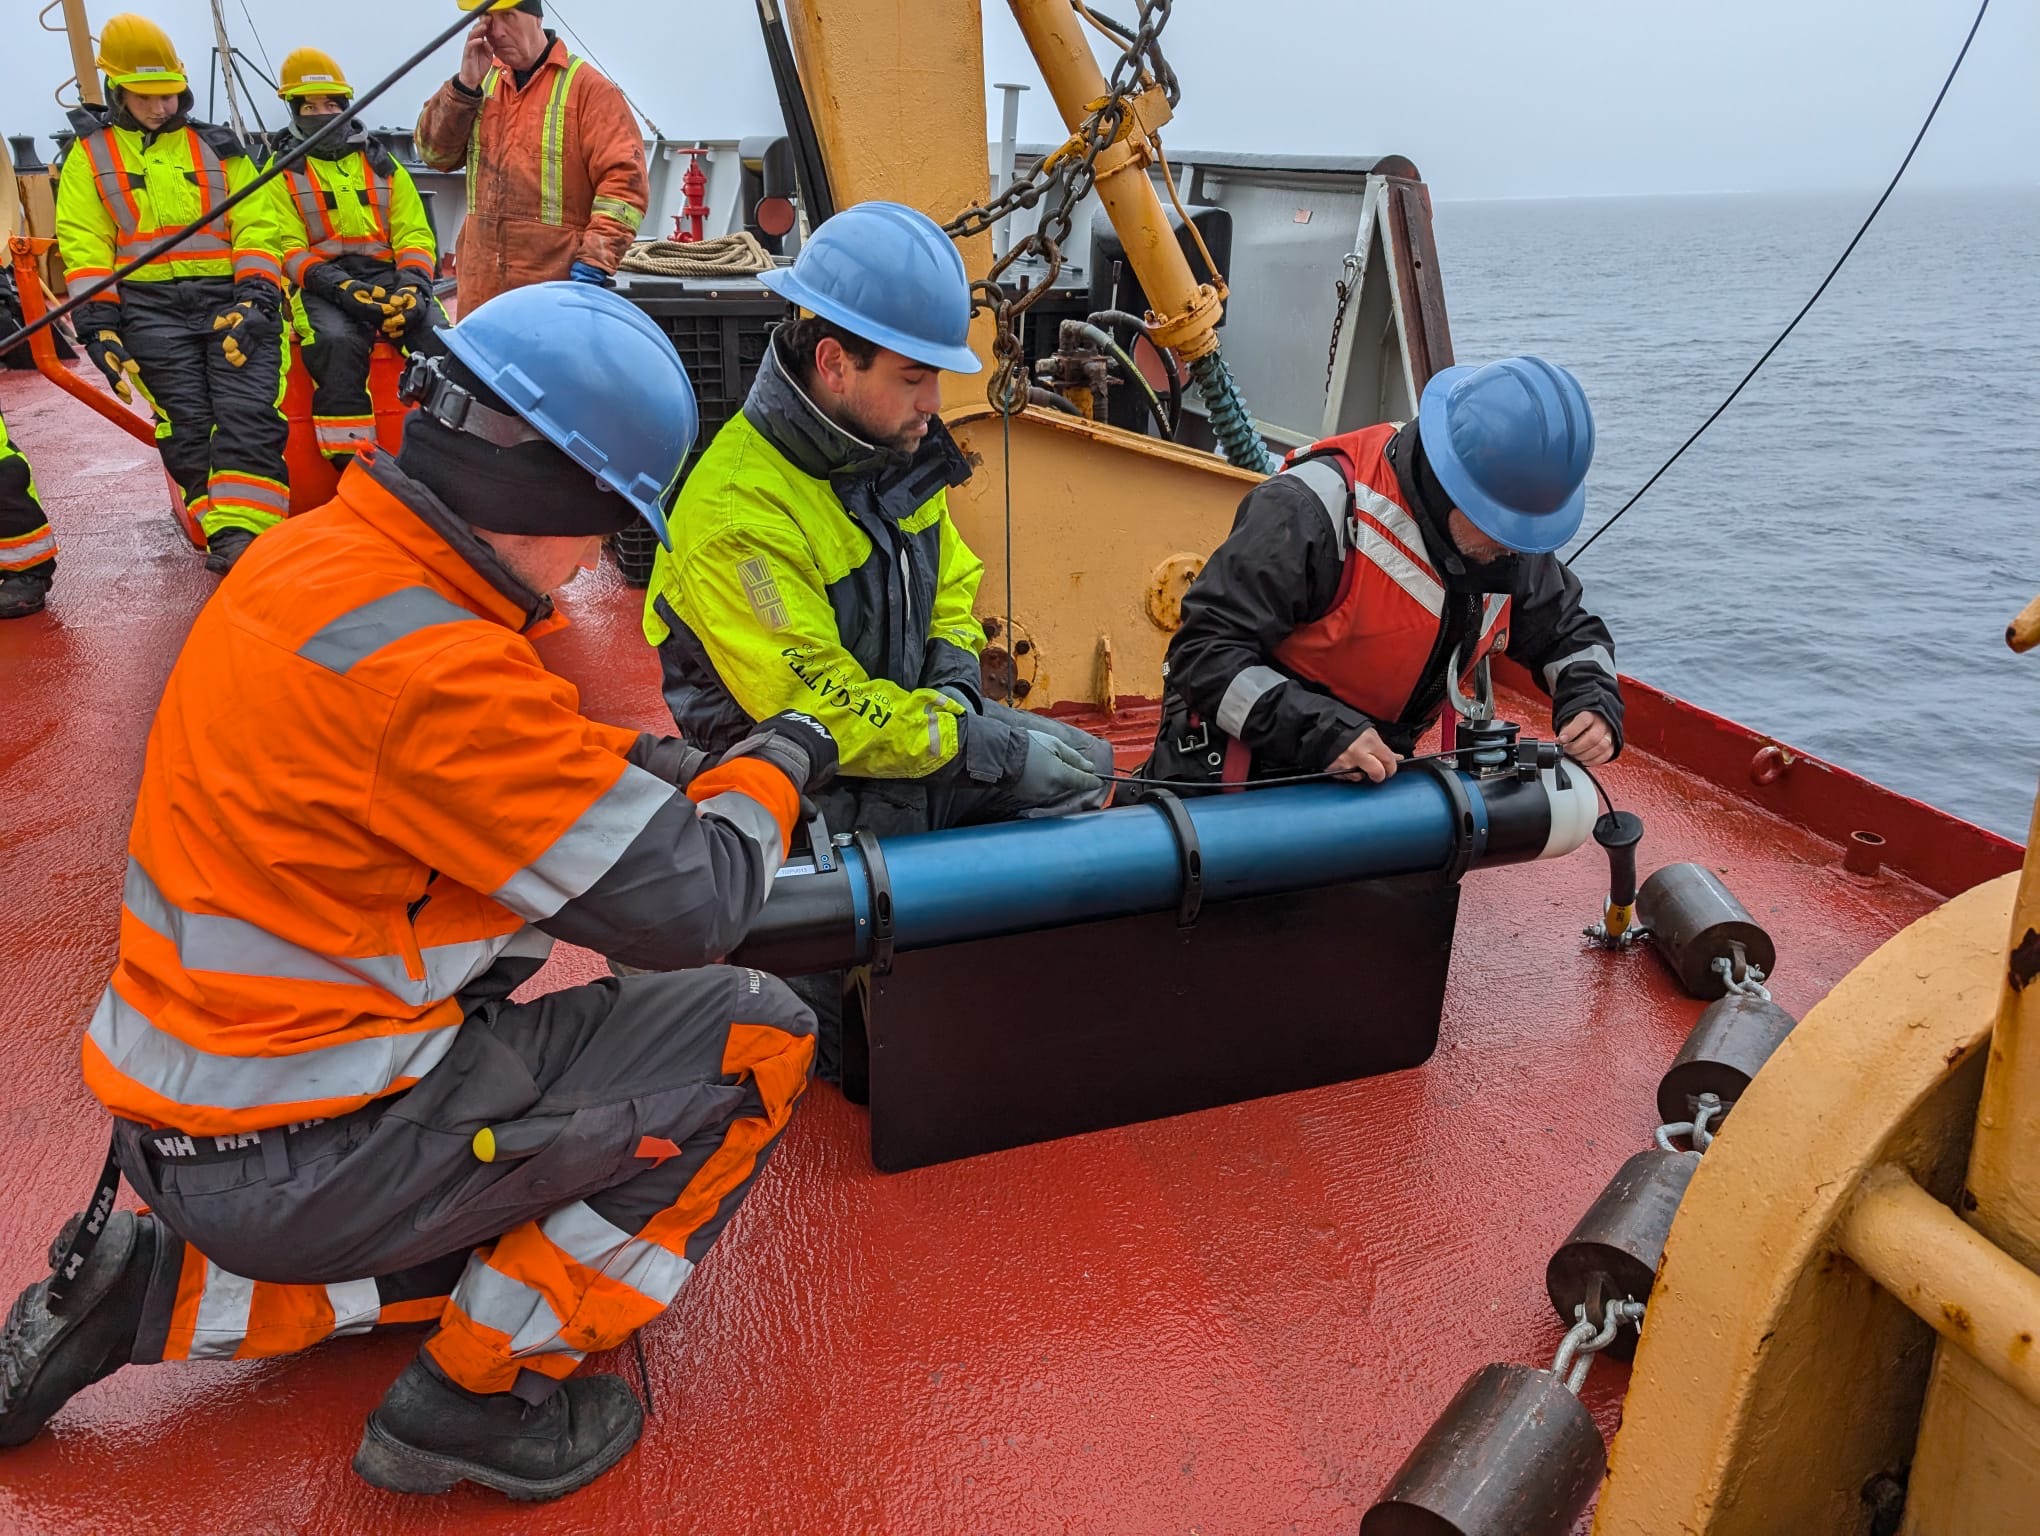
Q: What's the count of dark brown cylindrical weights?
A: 4